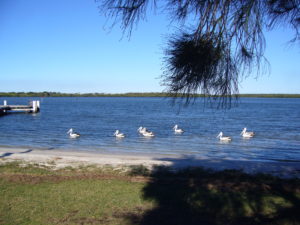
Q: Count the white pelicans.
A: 7